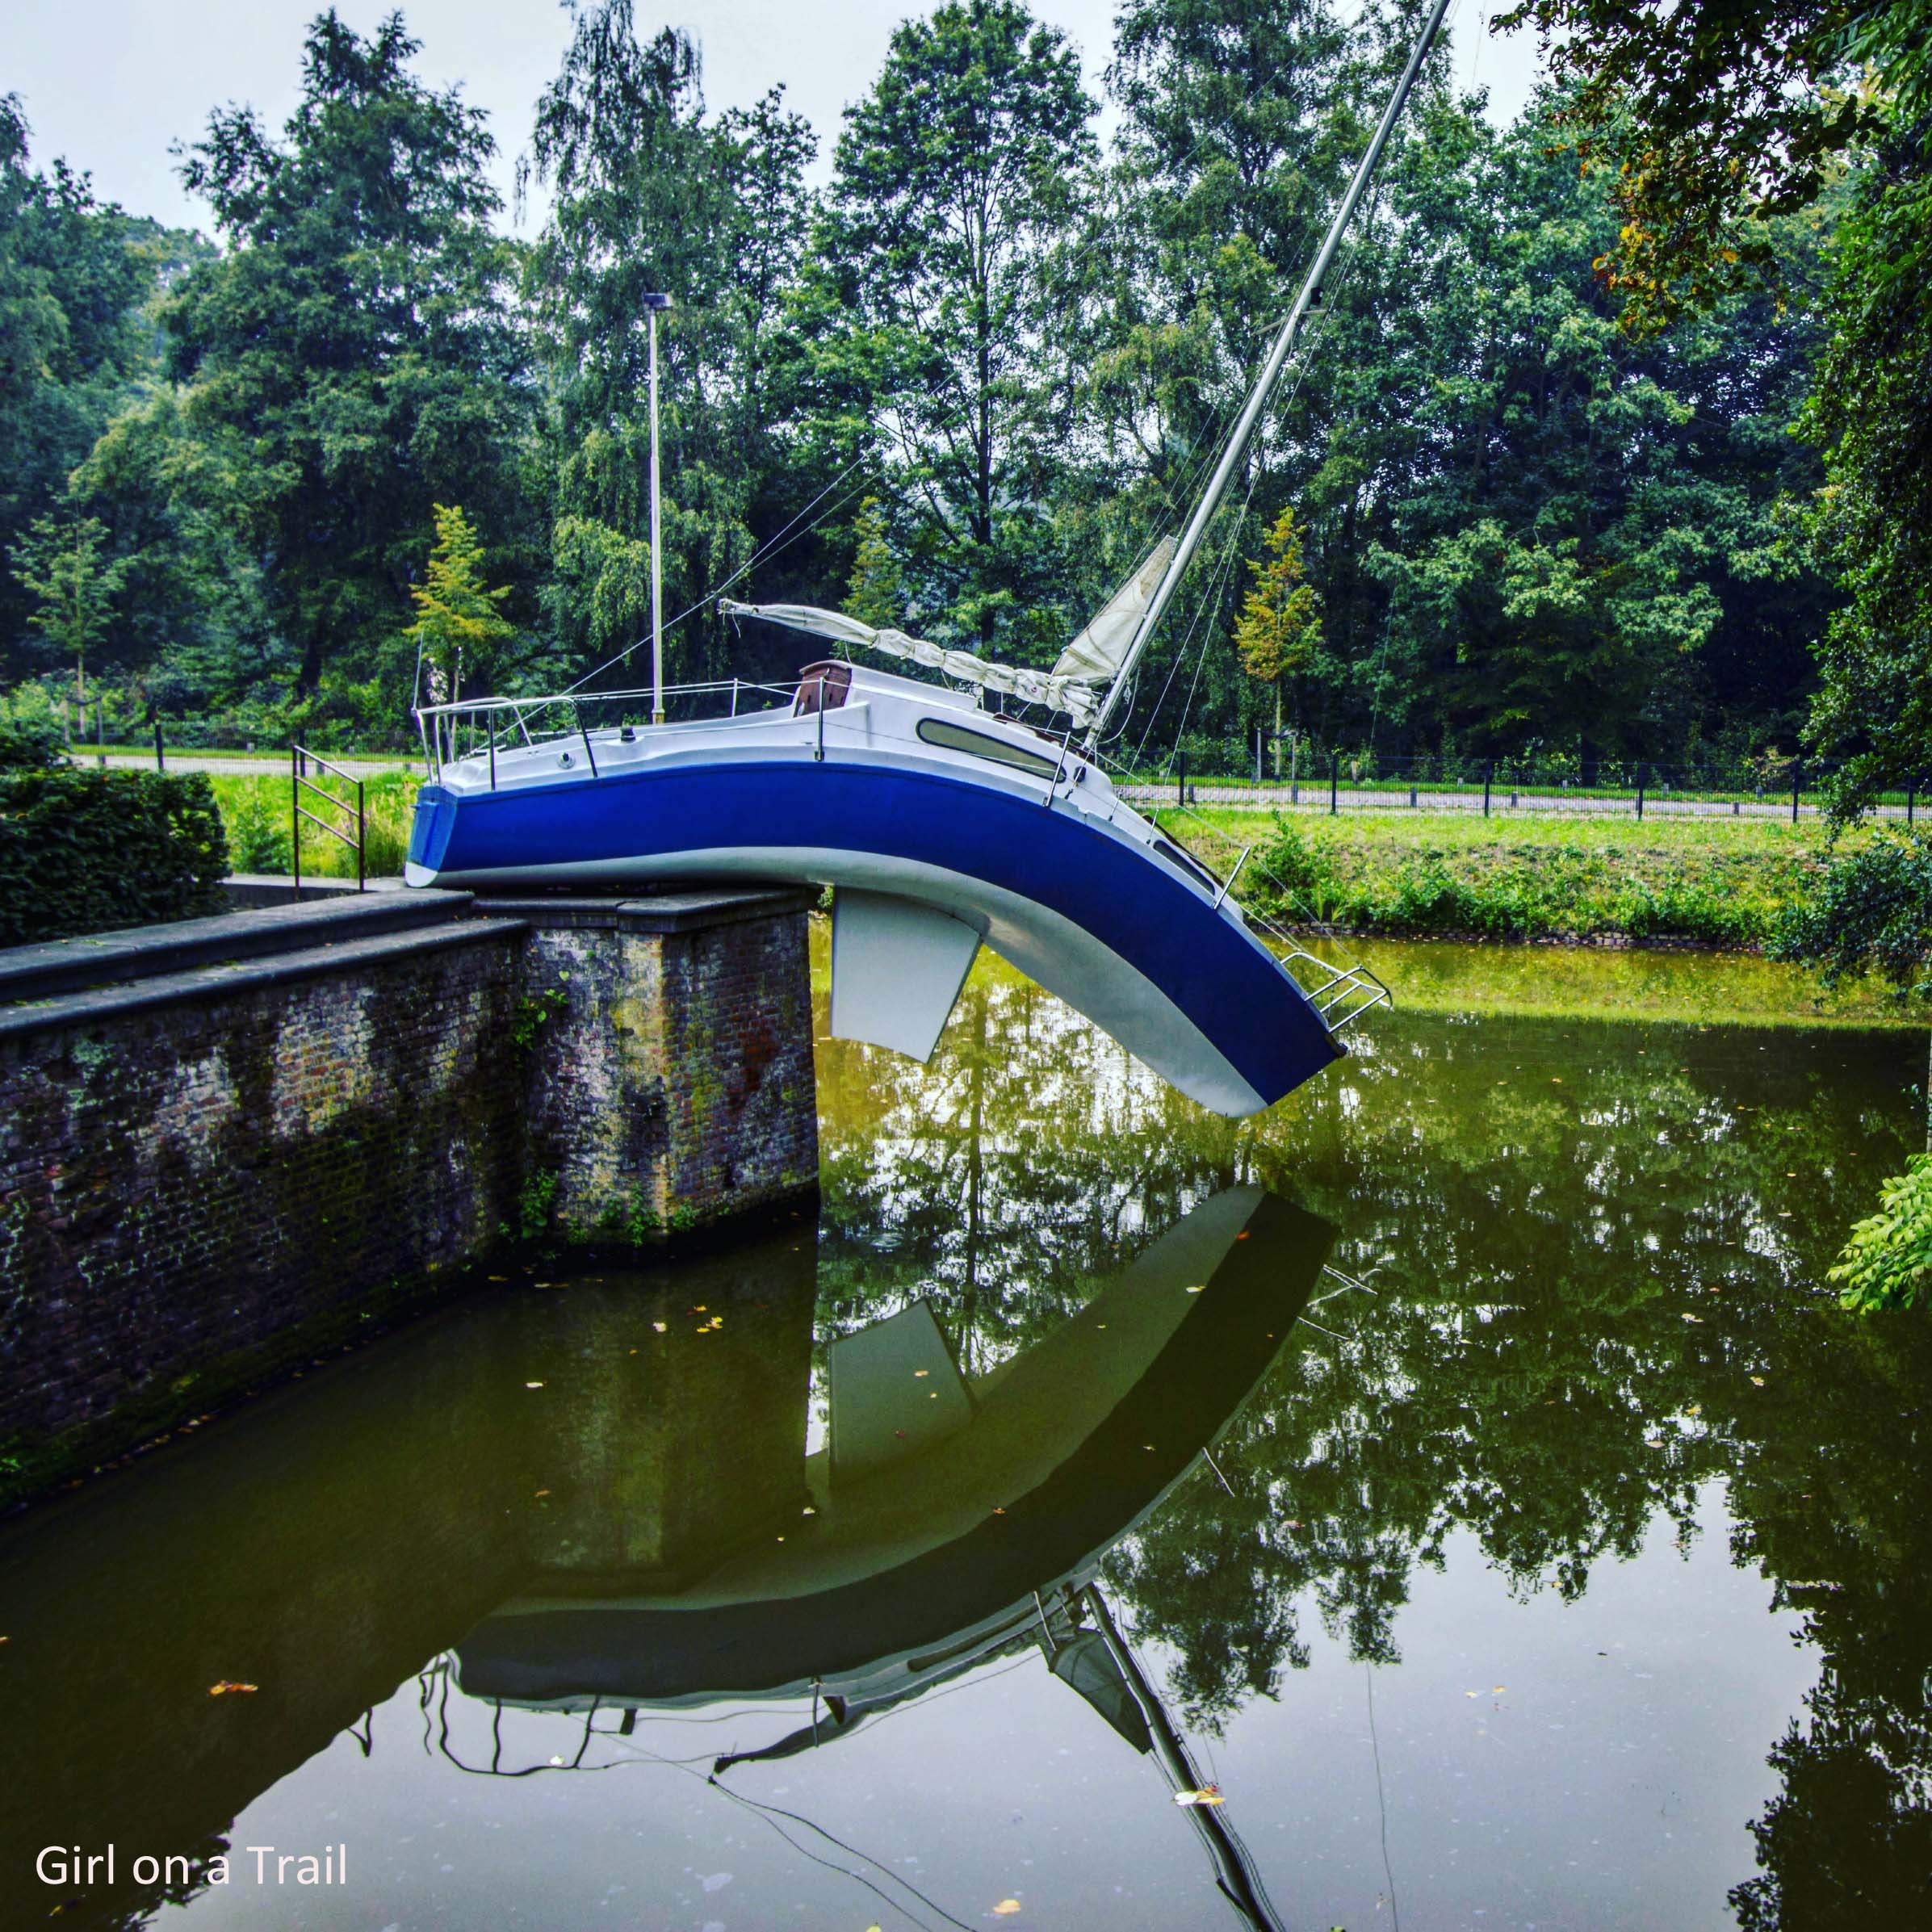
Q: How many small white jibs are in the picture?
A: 1